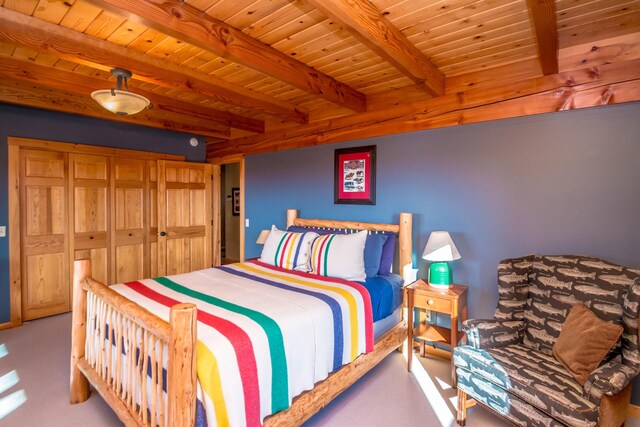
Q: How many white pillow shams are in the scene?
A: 2